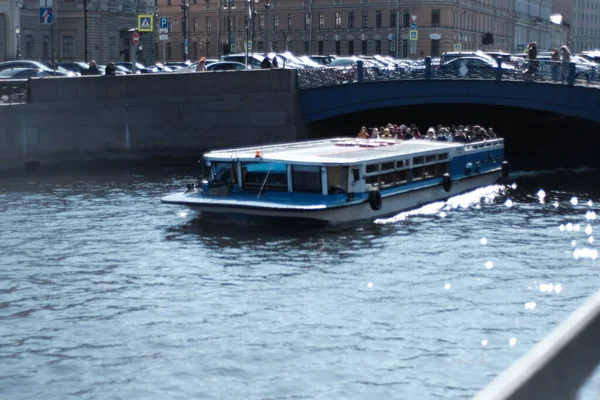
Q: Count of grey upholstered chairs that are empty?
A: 0